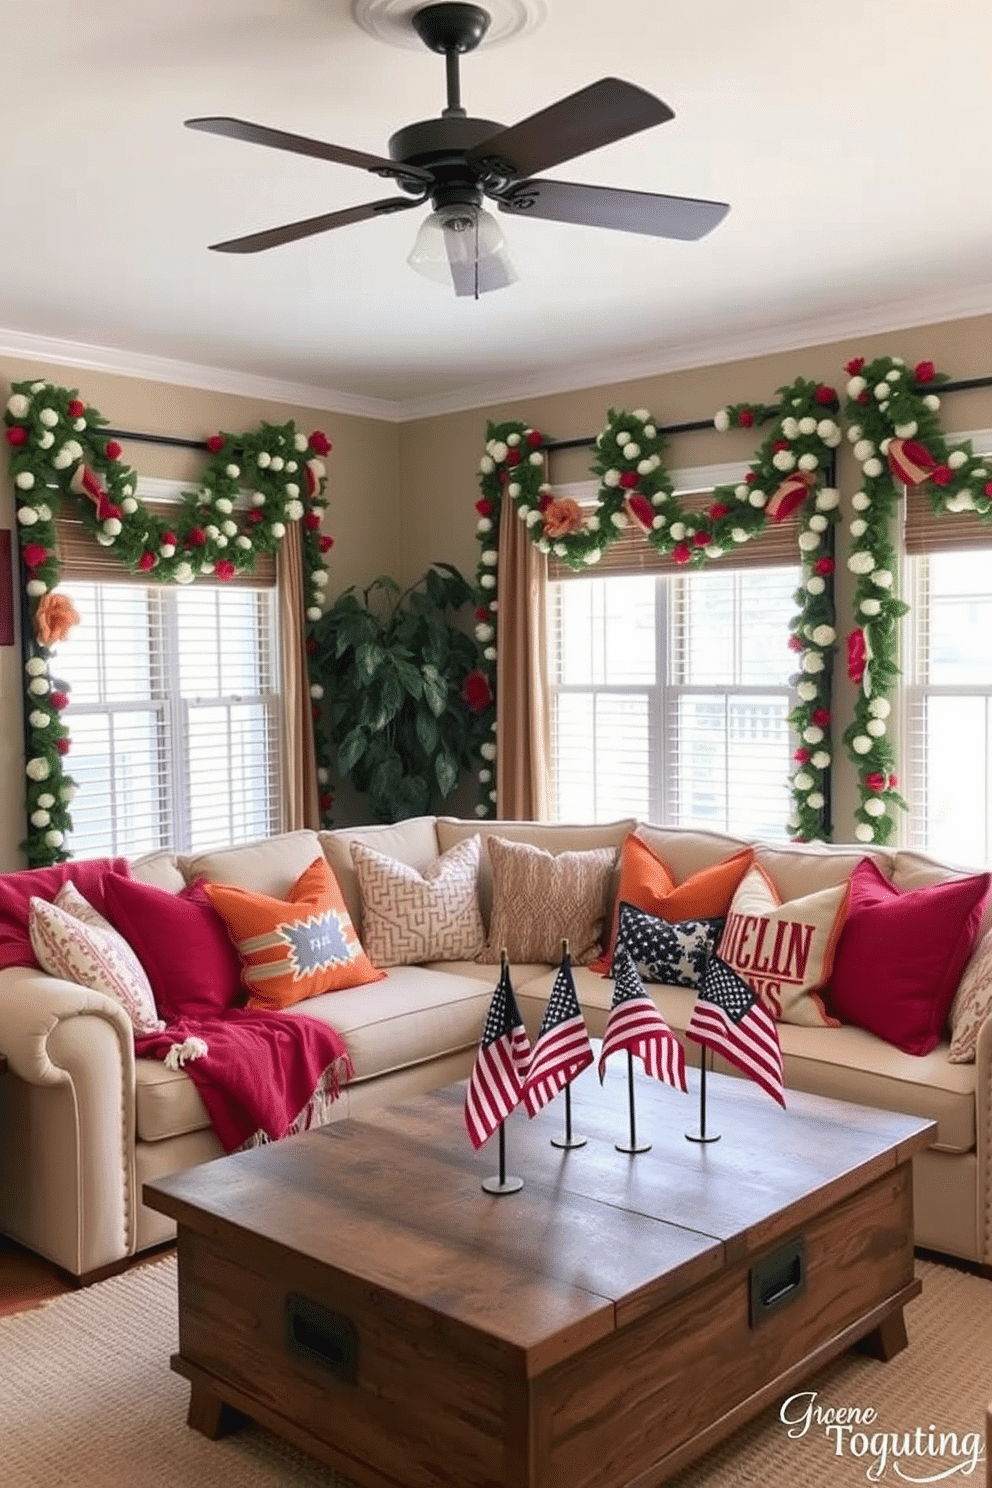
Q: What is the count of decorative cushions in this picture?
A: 10